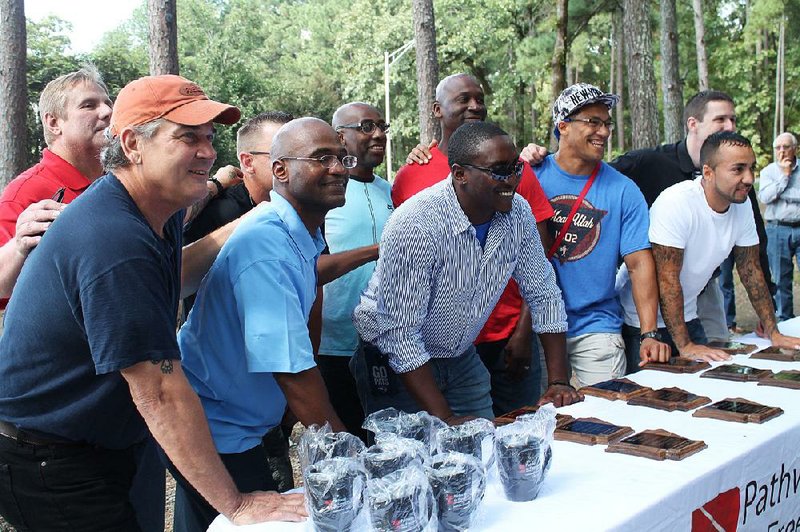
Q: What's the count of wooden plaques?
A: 11